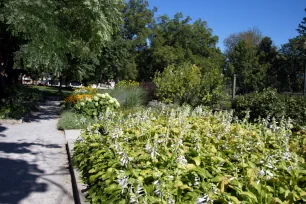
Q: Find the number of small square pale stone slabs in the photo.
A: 1